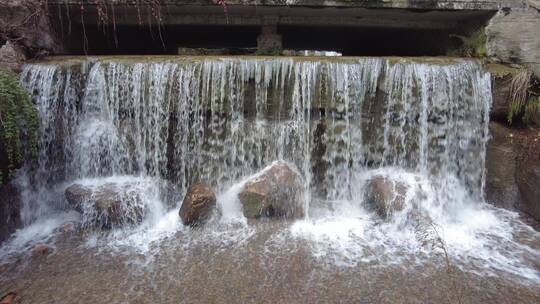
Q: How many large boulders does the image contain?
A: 4